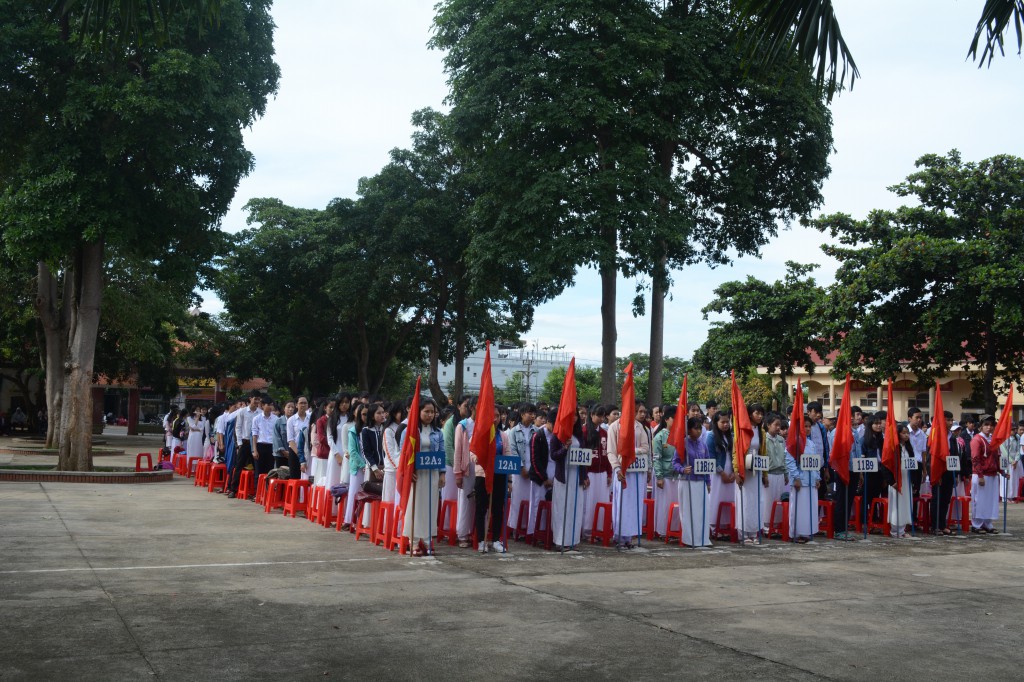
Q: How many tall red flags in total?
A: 11